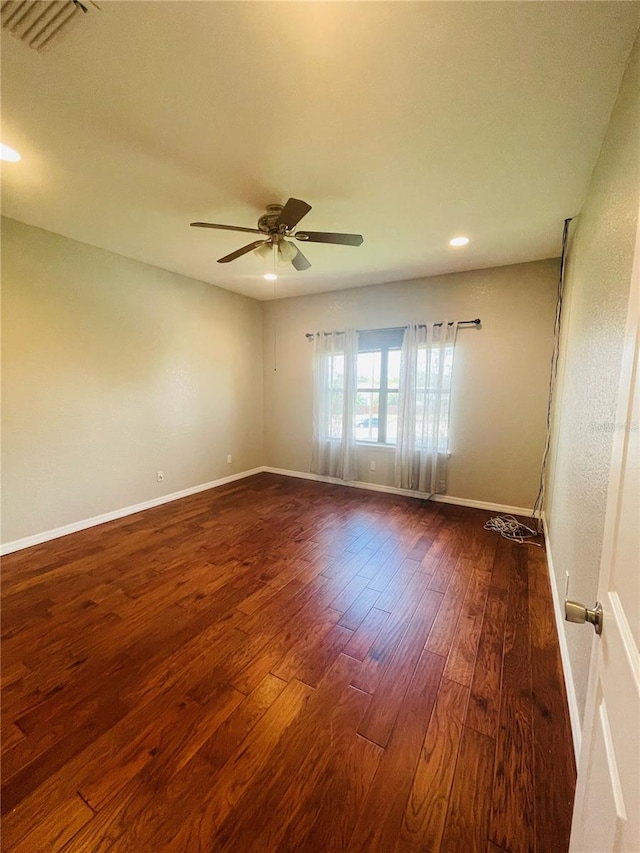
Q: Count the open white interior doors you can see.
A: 1